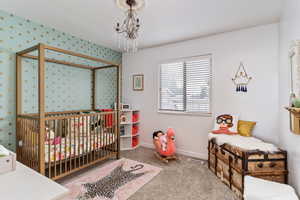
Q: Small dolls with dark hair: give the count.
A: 1